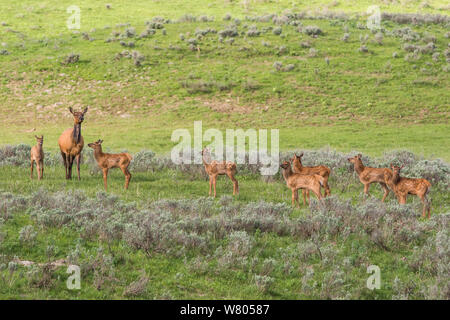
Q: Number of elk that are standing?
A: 8